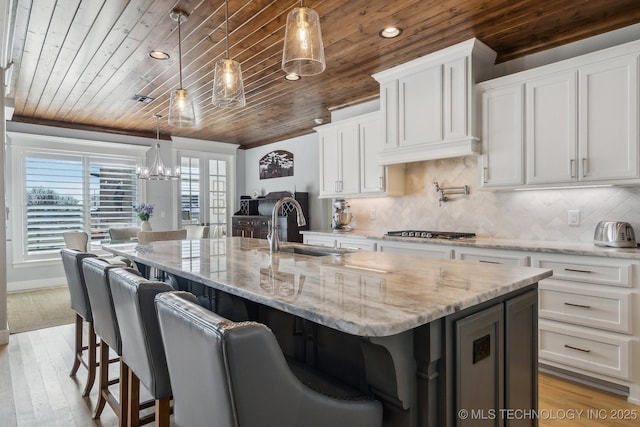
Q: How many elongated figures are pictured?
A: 0